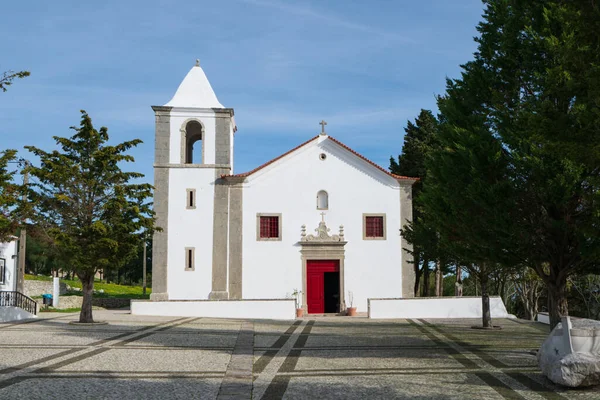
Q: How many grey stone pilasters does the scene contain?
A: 4